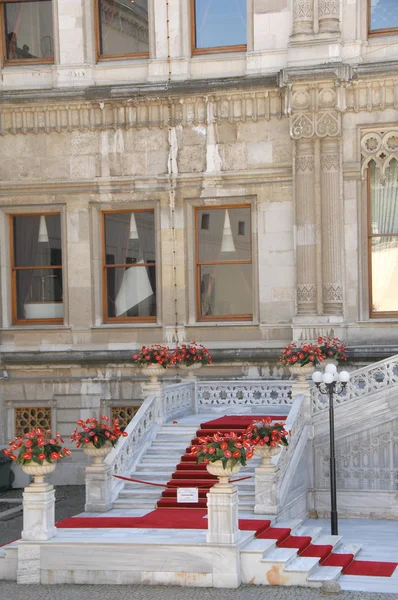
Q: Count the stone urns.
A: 8